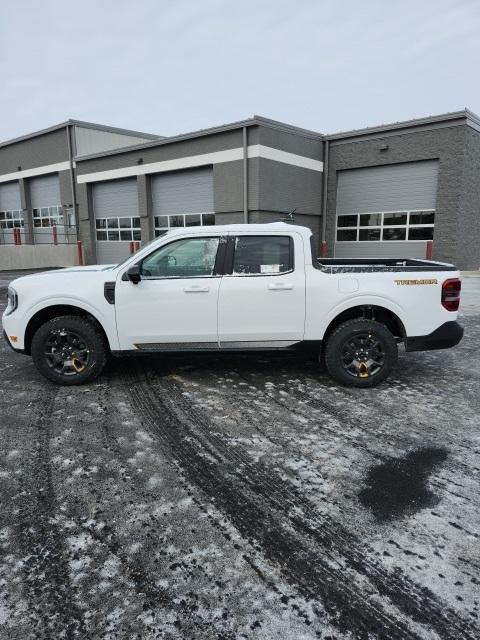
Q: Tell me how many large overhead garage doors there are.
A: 5